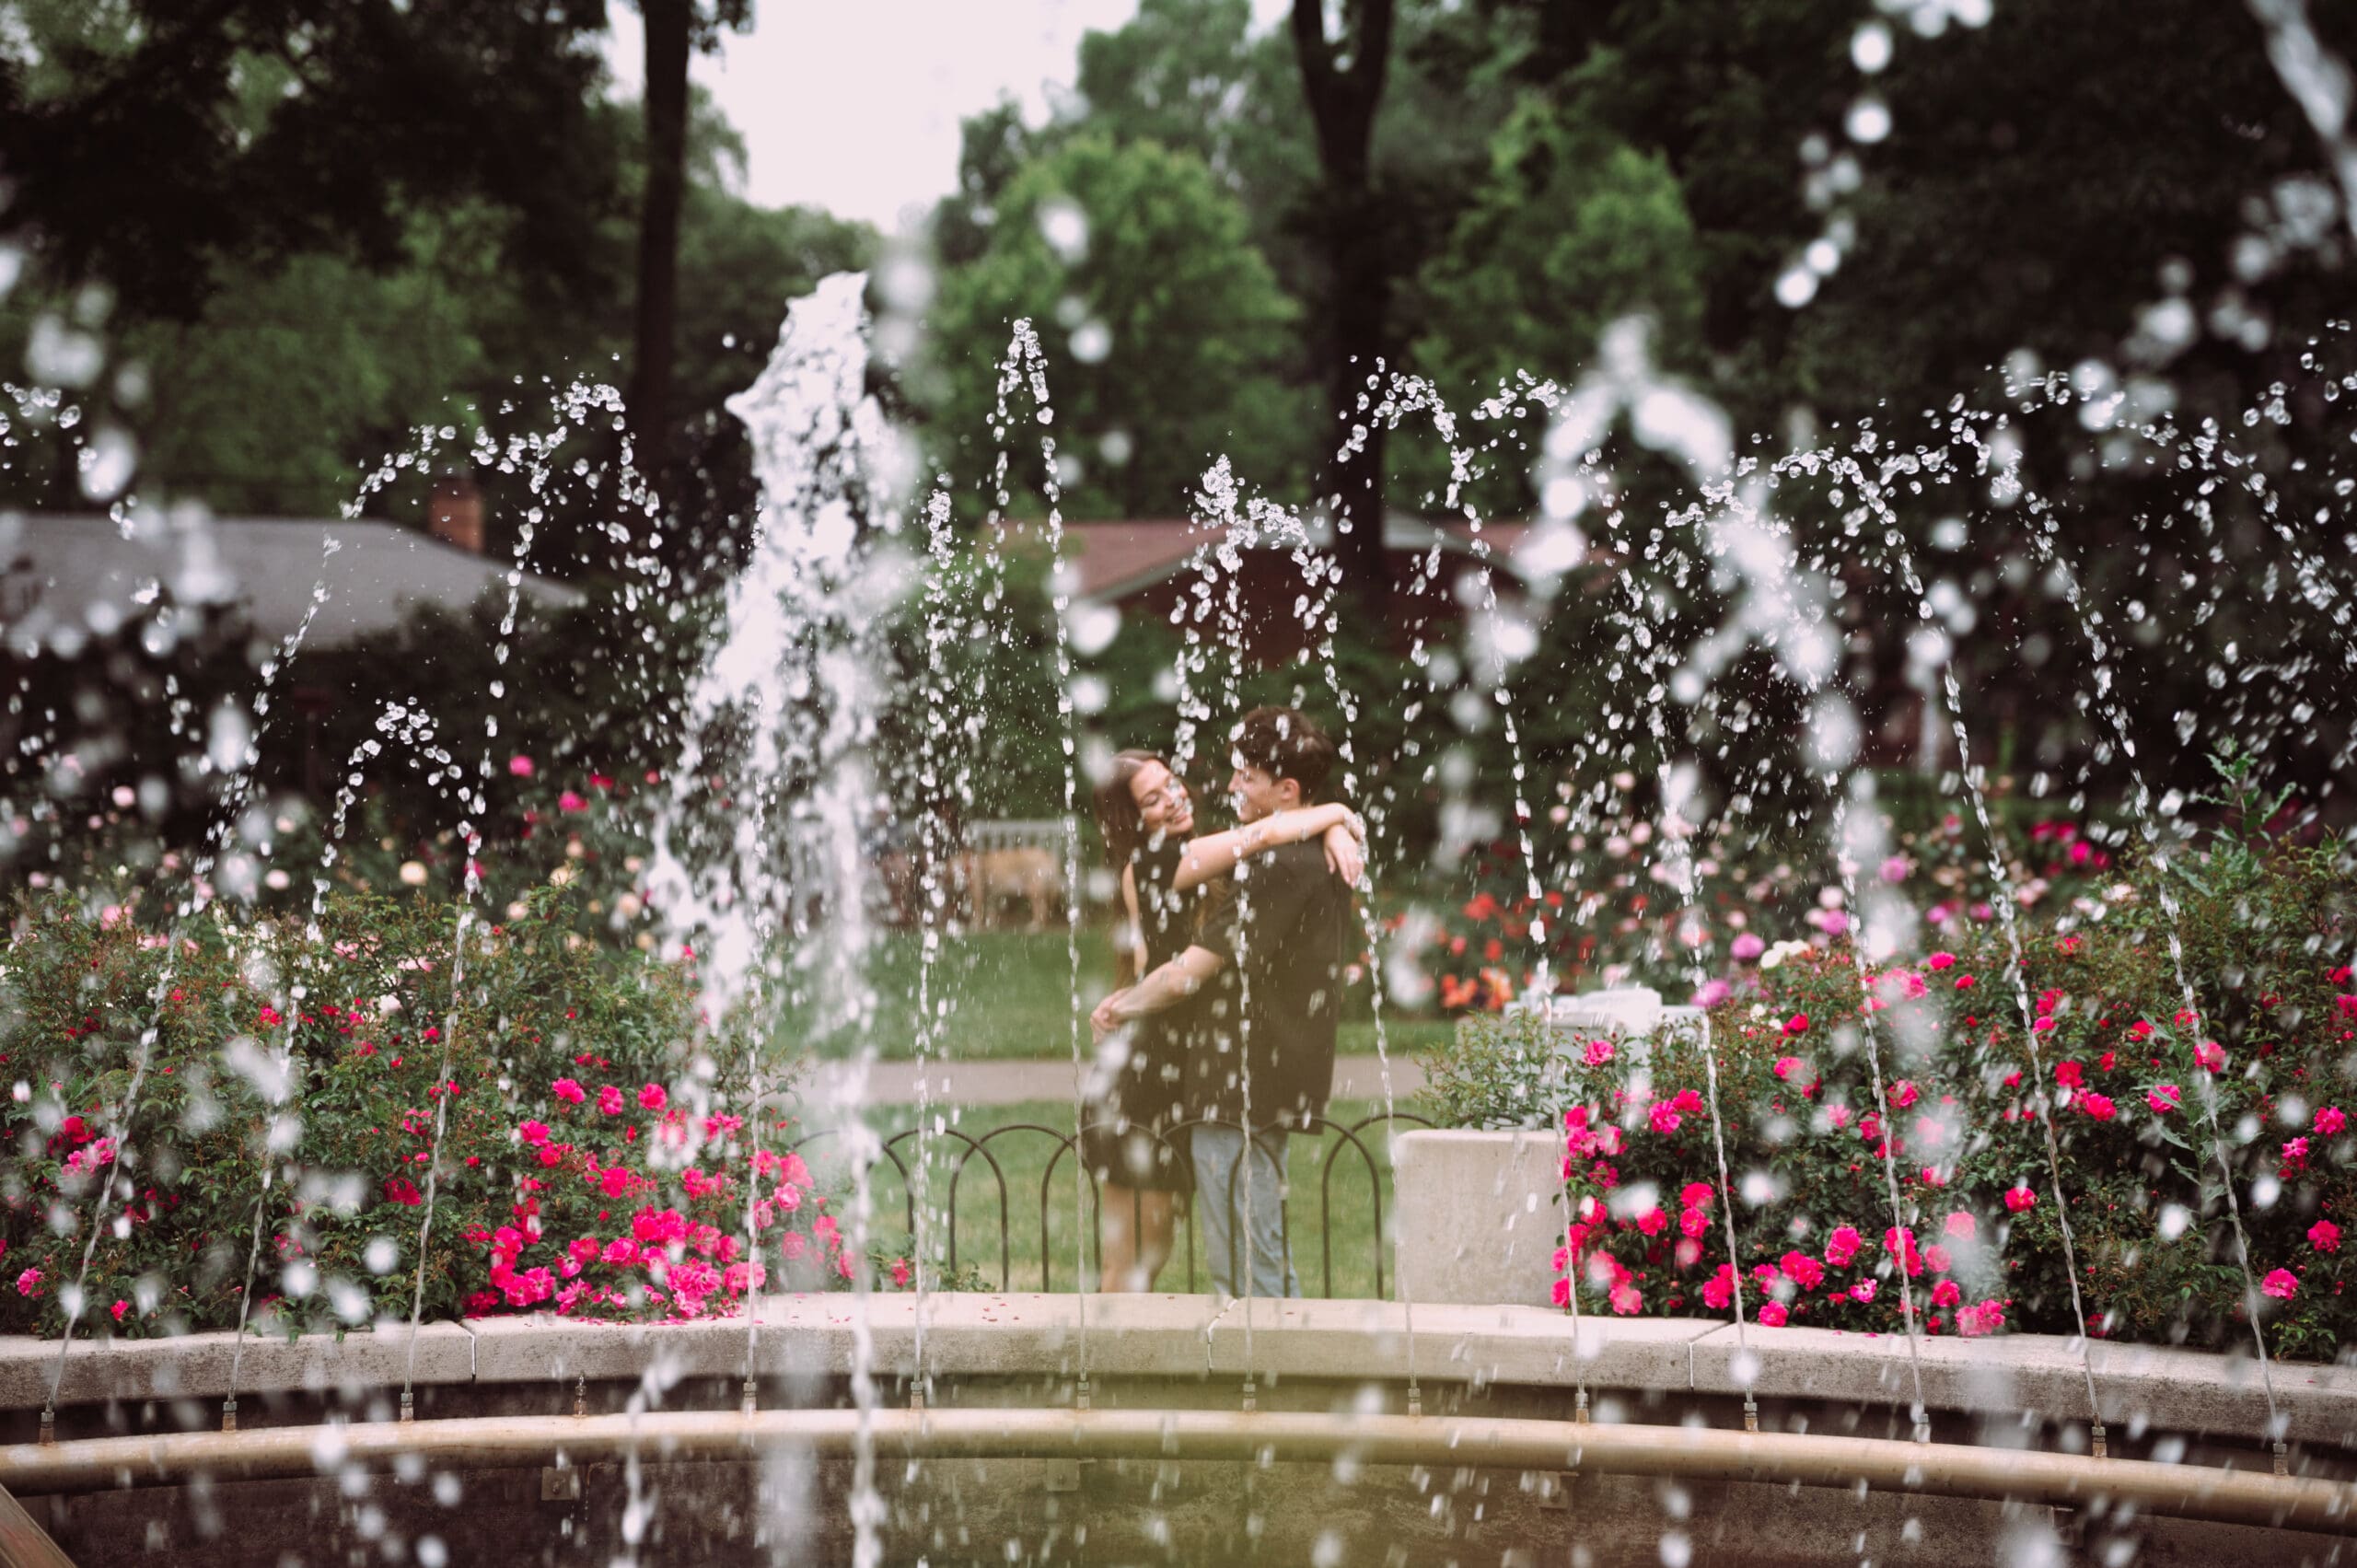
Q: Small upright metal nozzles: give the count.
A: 14